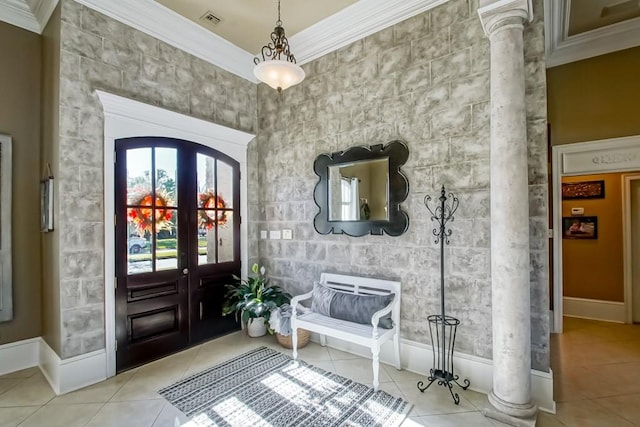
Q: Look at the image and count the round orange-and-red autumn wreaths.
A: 2